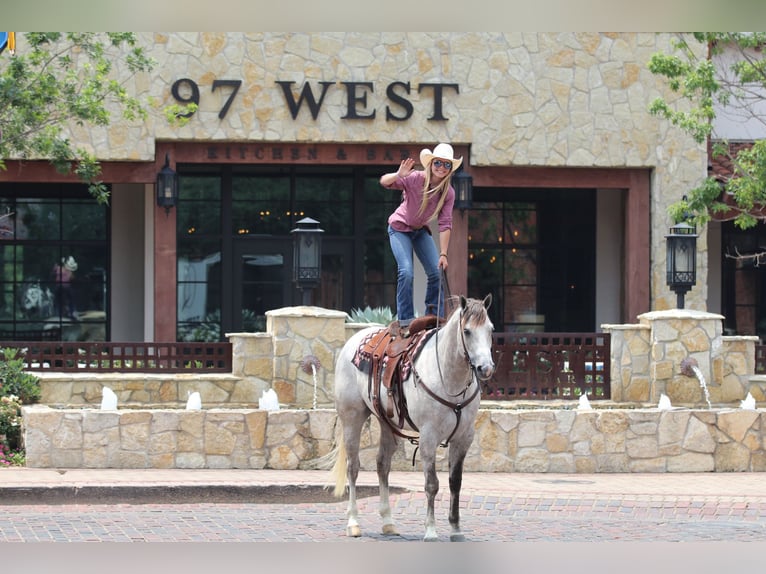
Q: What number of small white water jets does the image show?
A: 6